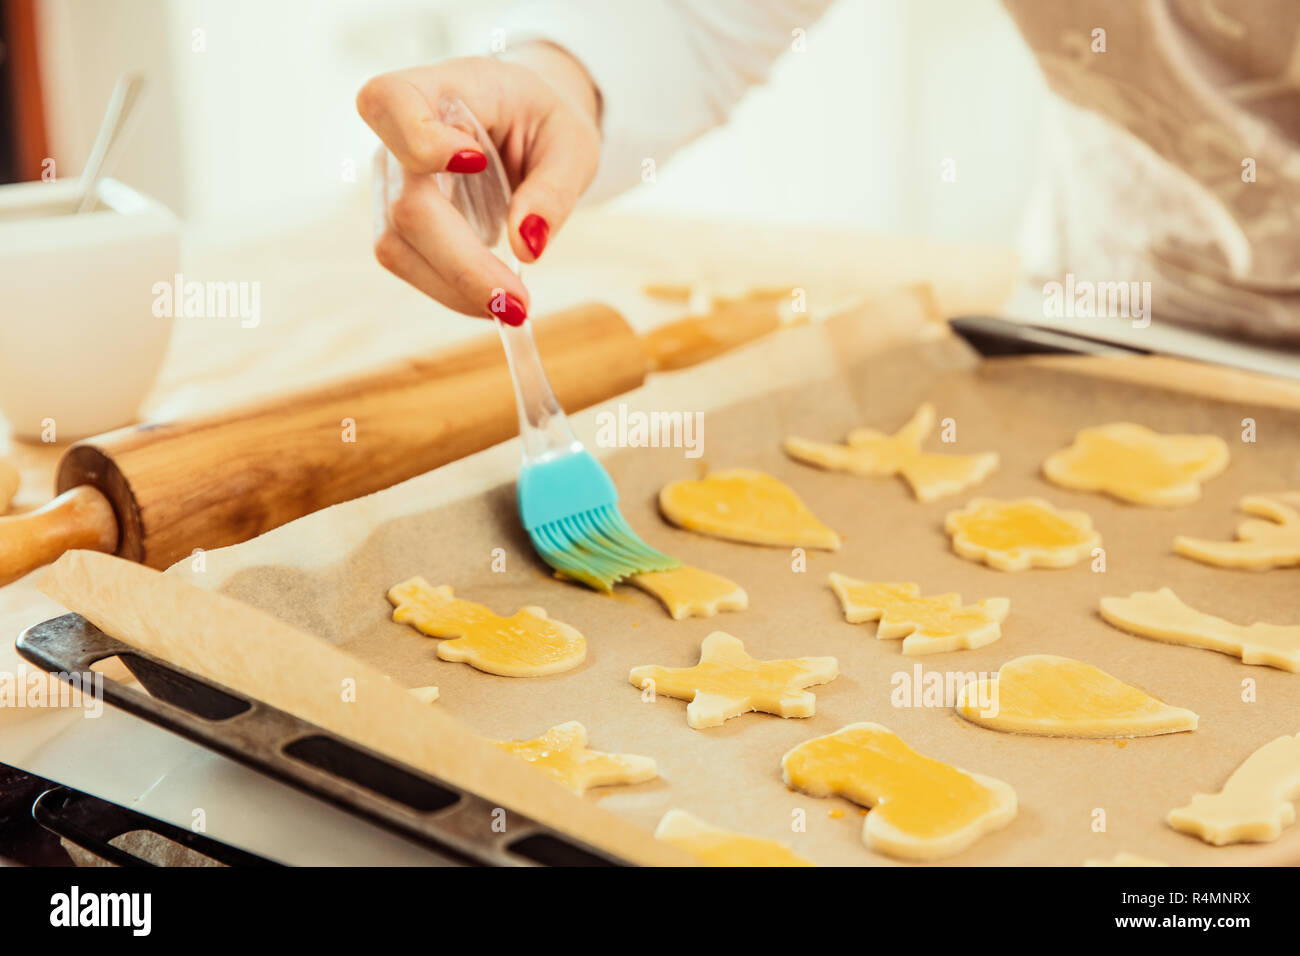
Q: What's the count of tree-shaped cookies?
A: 1